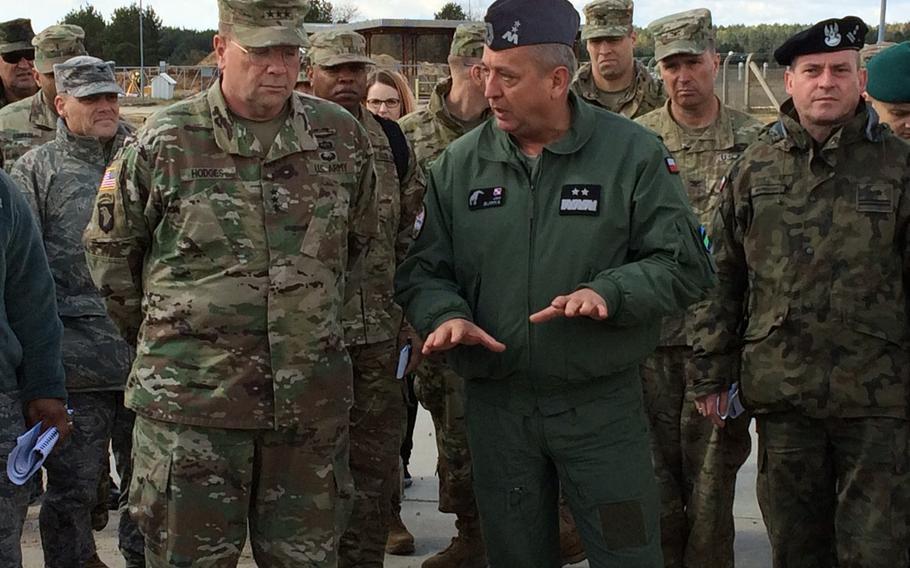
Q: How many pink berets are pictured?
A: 0